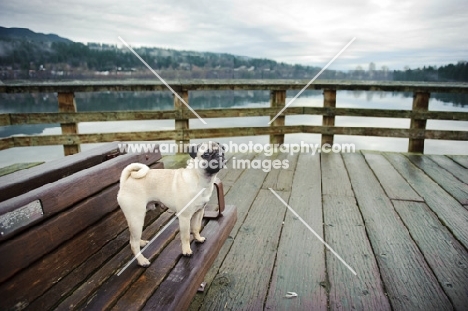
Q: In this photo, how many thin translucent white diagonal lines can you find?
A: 4